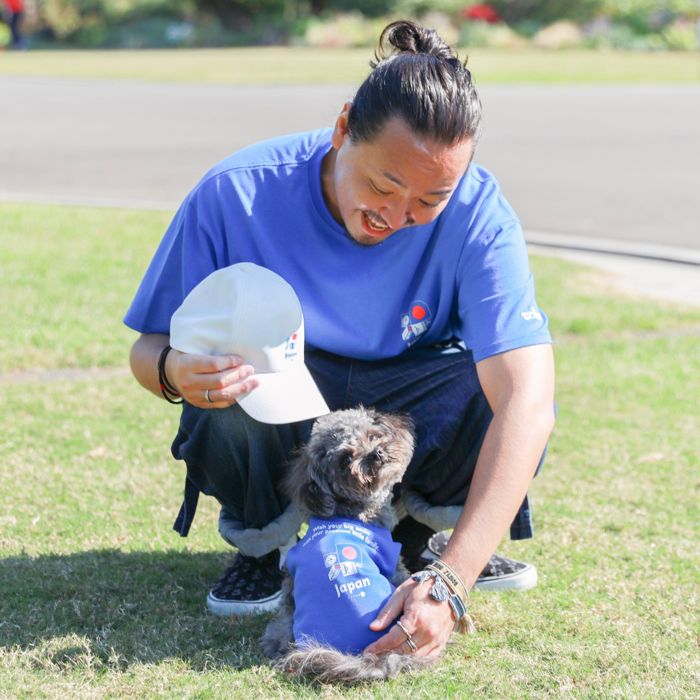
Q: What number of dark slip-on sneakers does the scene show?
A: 2